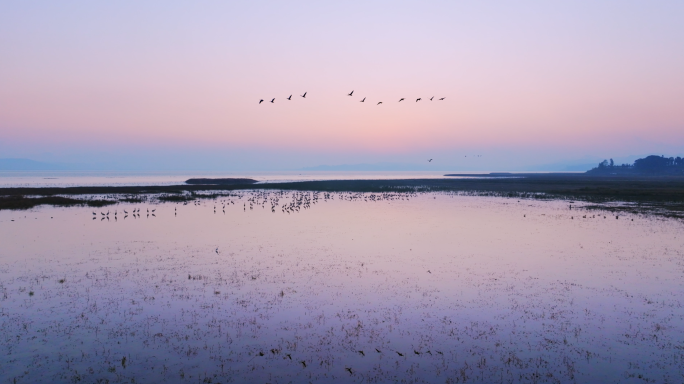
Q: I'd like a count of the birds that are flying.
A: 12